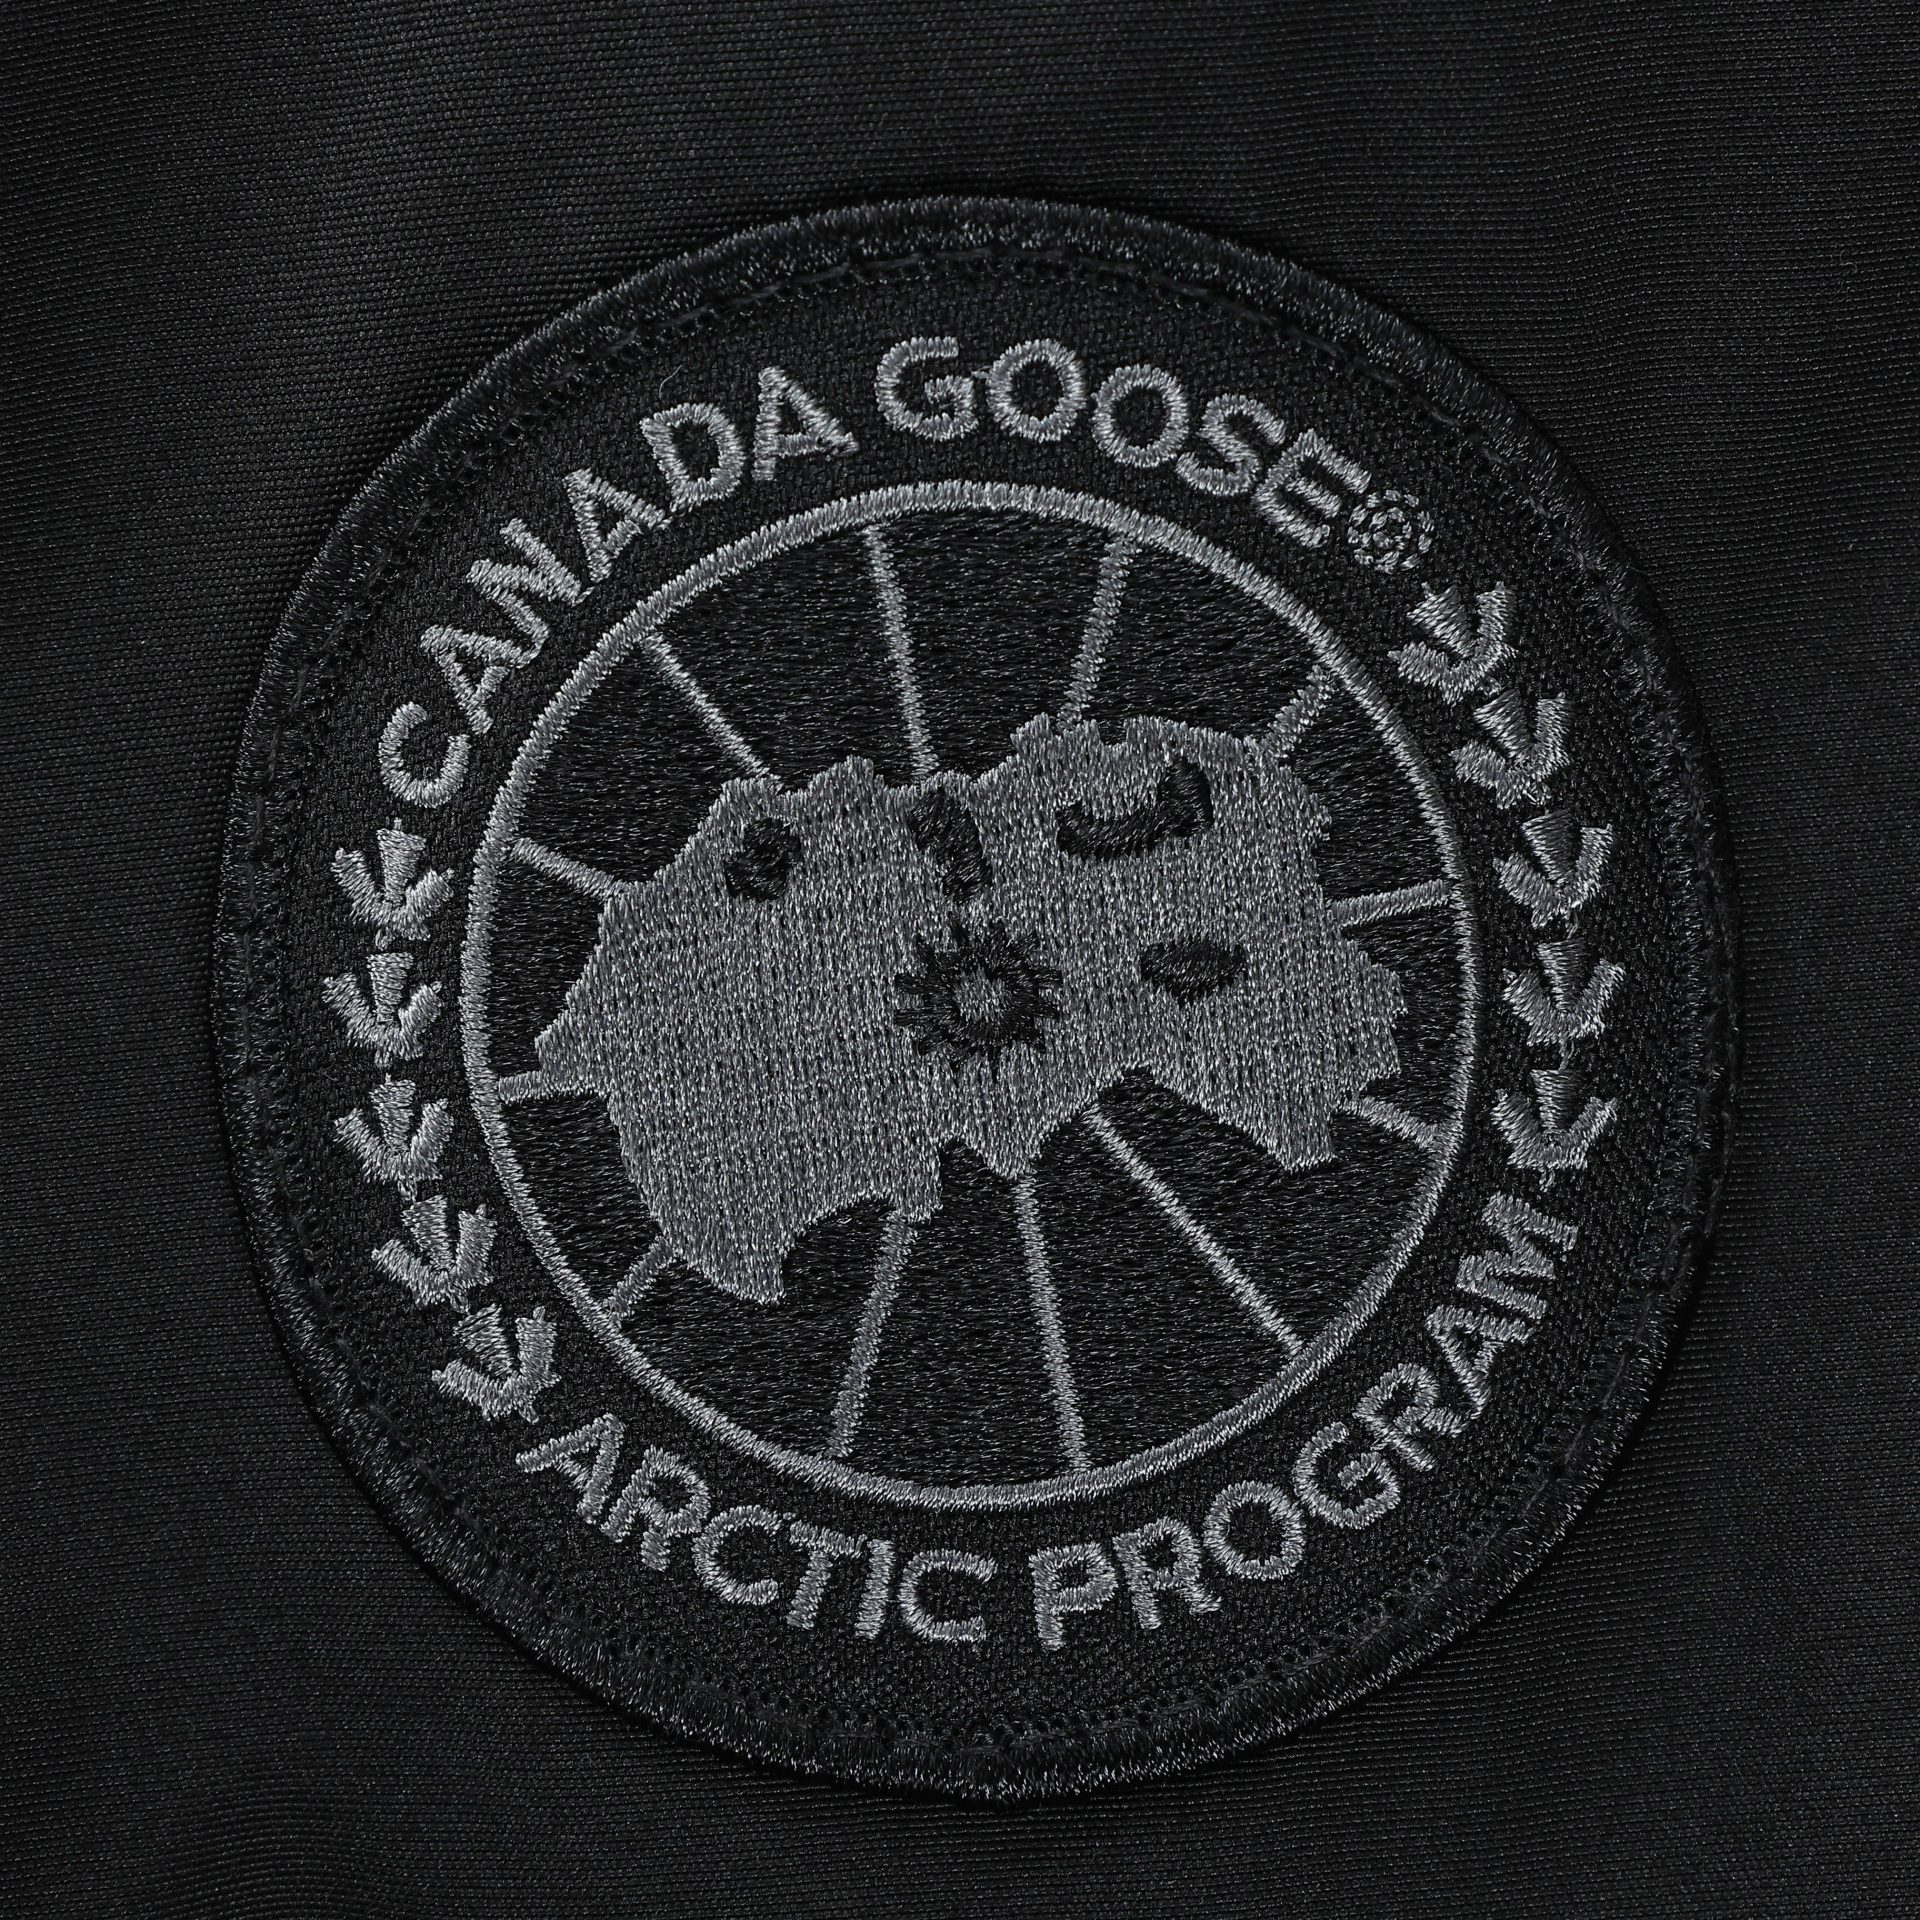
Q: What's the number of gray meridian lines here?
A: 12